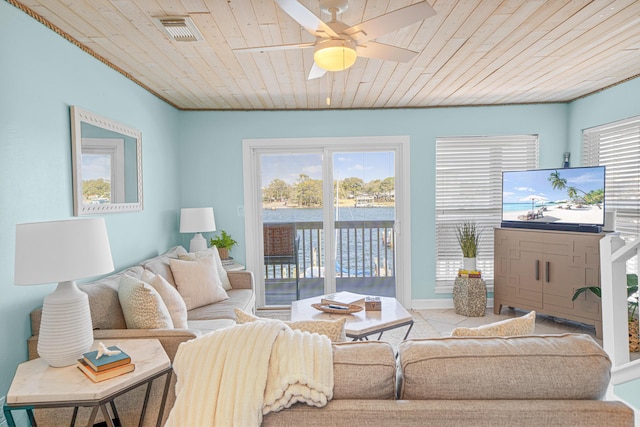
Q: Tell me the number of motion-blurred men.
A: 0